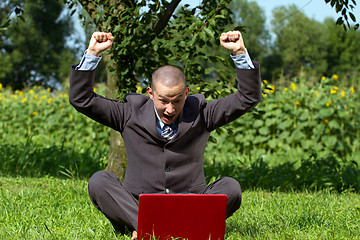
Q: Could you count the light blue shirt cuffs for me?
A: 2